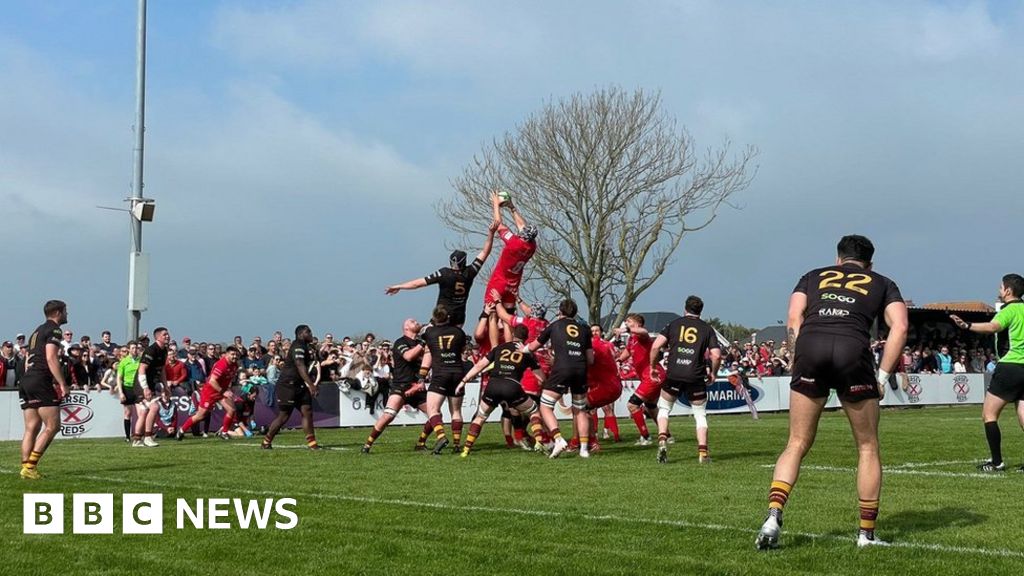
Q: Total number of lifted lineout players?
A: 2